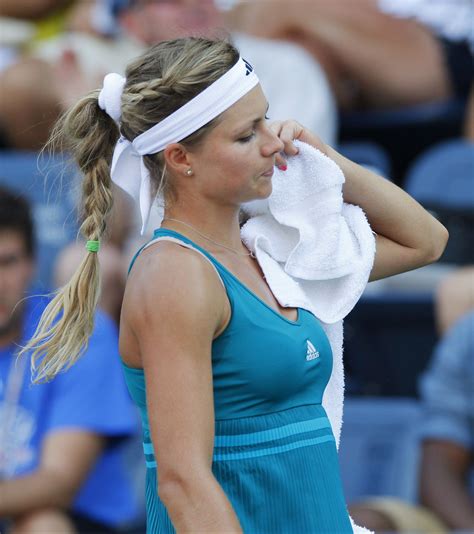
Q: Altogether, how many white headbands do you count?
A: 1